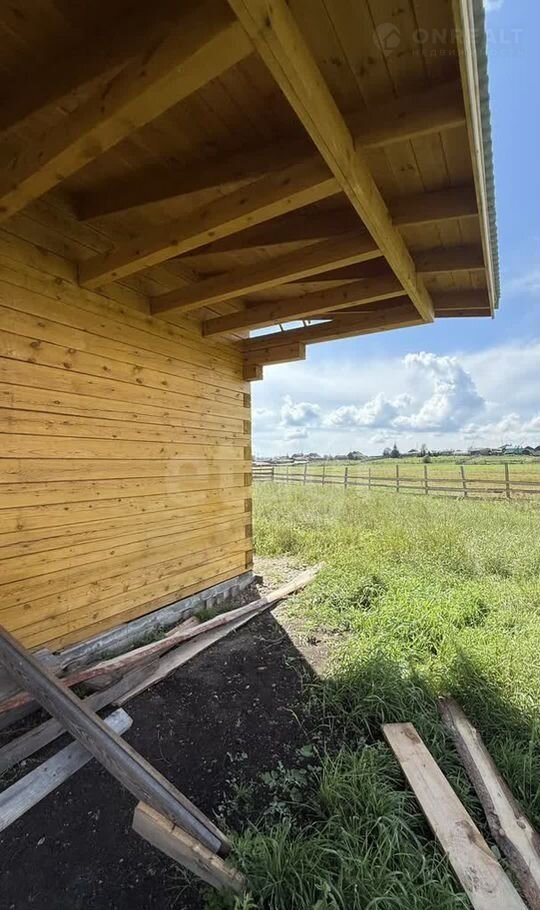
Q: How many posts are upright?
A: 10